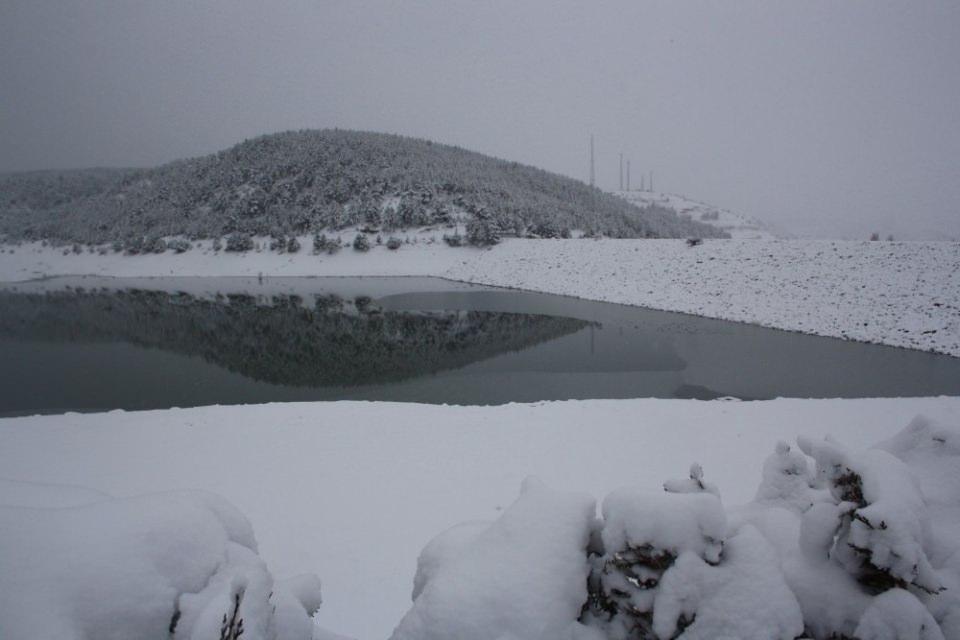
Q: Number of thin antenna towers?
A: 5